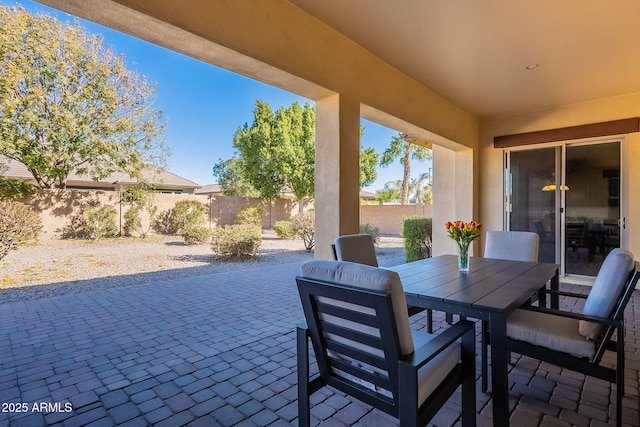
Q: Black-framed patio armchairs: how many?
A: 4